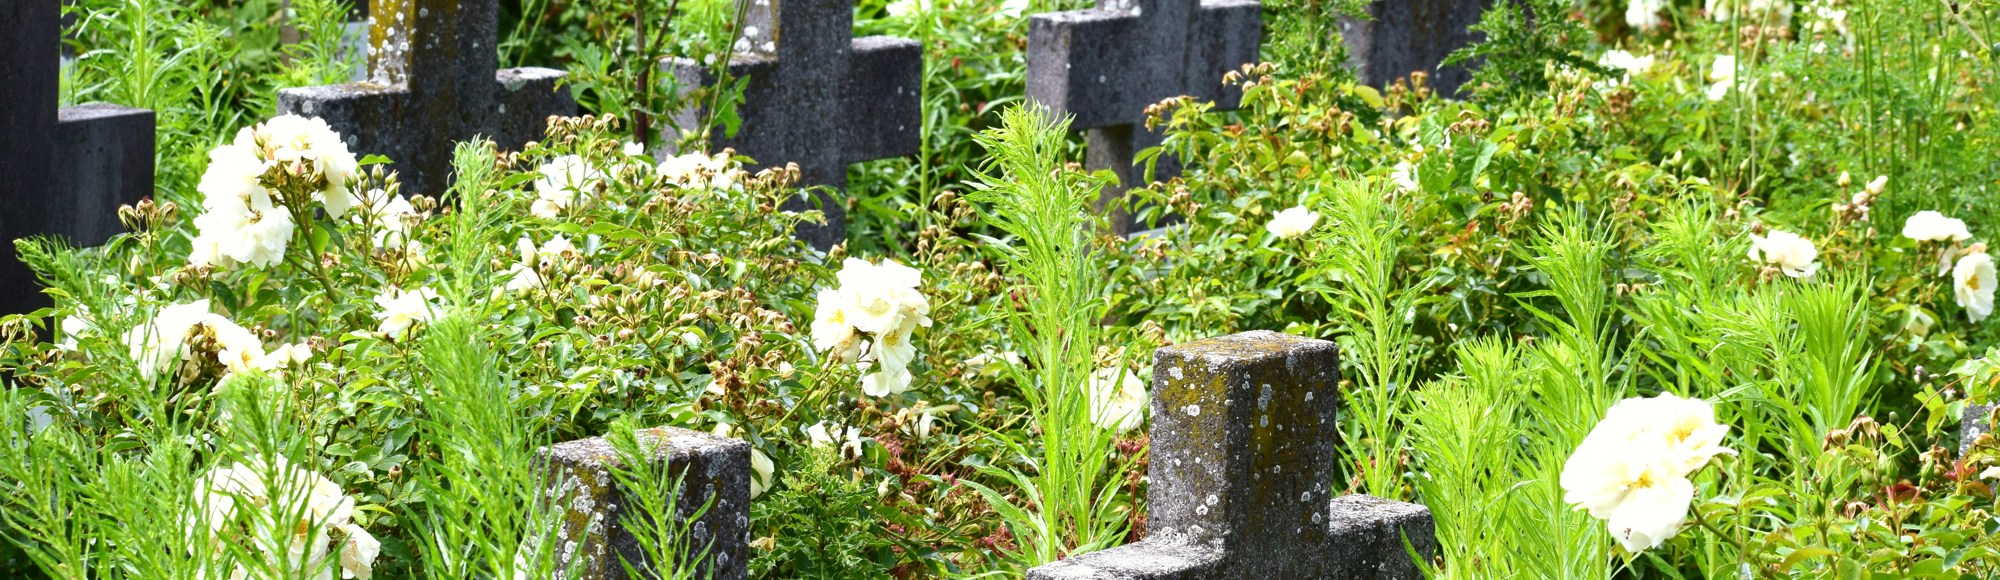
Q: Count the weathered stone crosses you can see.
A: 7